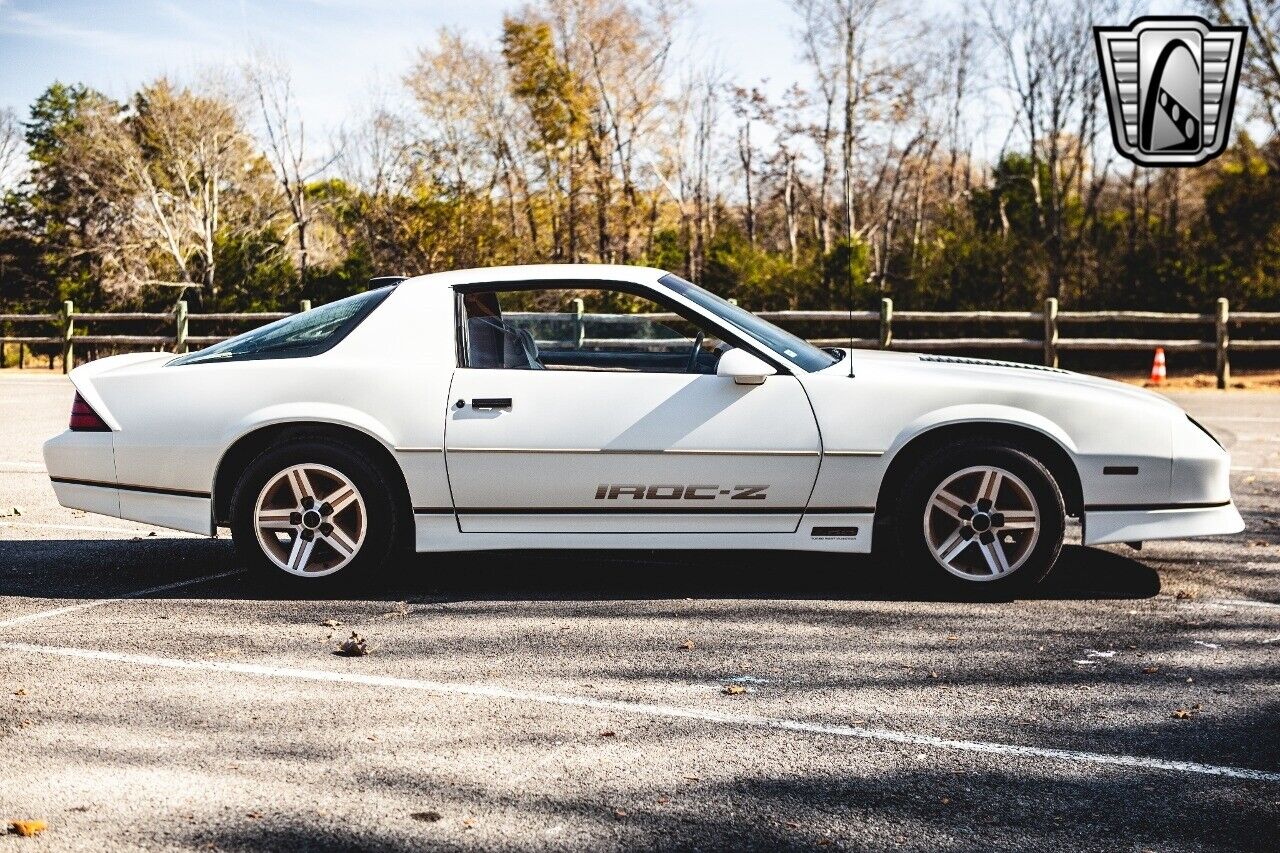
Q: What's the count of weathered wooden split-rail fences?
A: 1